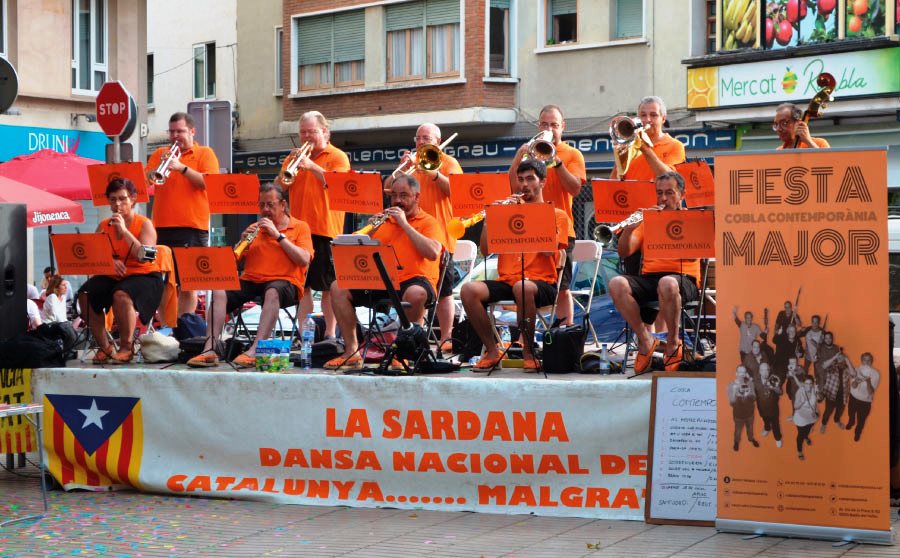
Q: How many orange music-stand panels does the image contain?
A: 11